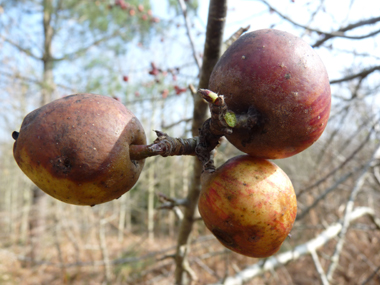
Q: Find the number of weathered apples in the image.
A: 3